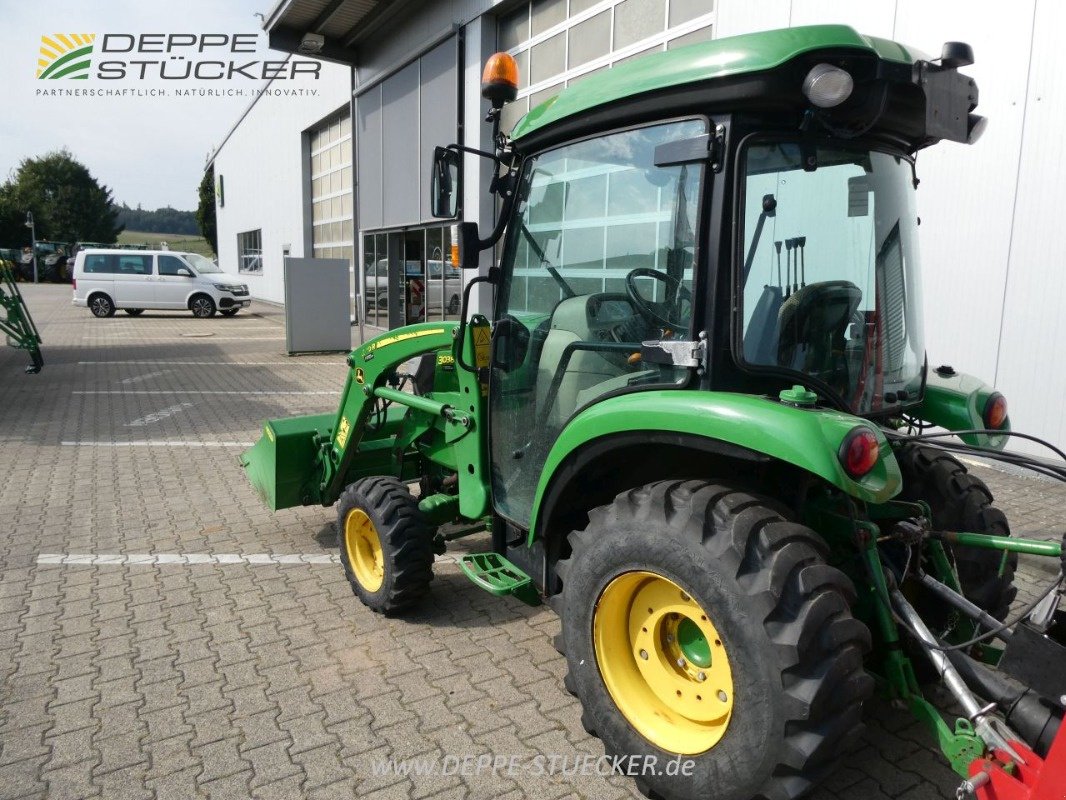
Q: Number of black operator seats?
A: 1